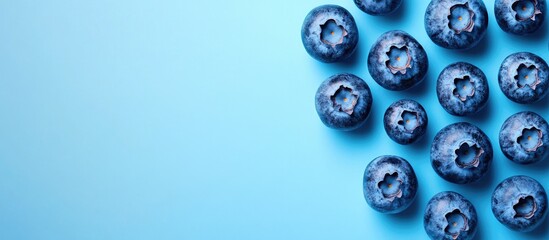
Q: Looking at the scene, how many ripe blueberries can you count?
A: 14